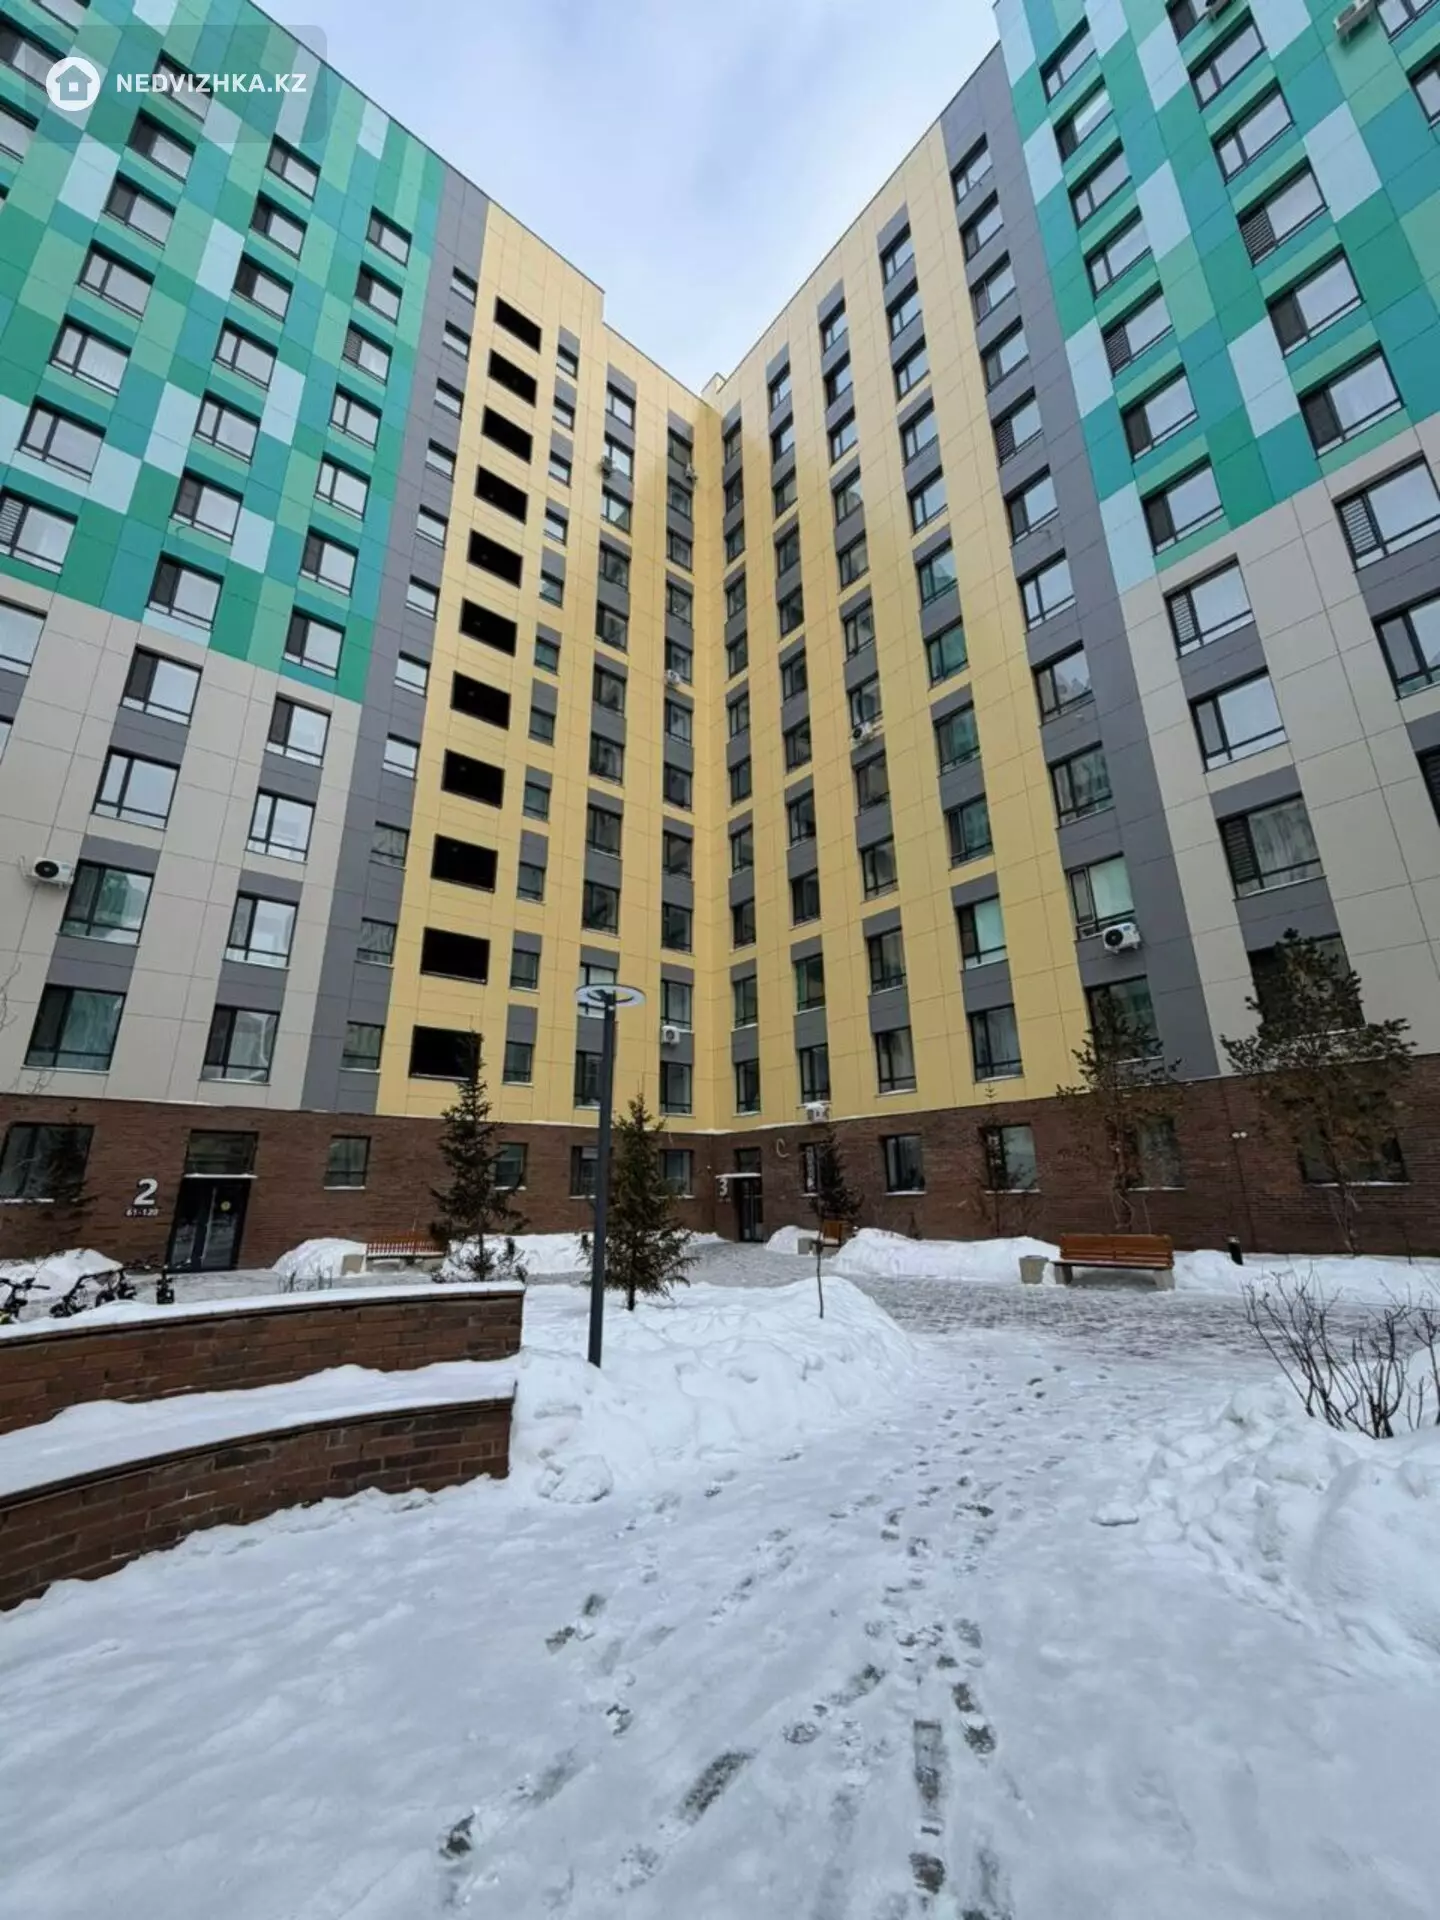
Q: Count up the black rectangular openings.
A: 11